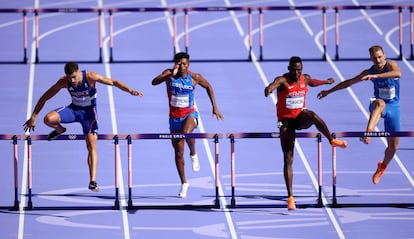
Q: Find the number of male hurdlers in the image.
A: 4